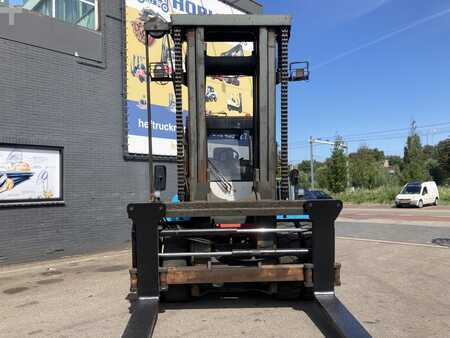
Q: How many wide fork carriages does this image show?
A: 1